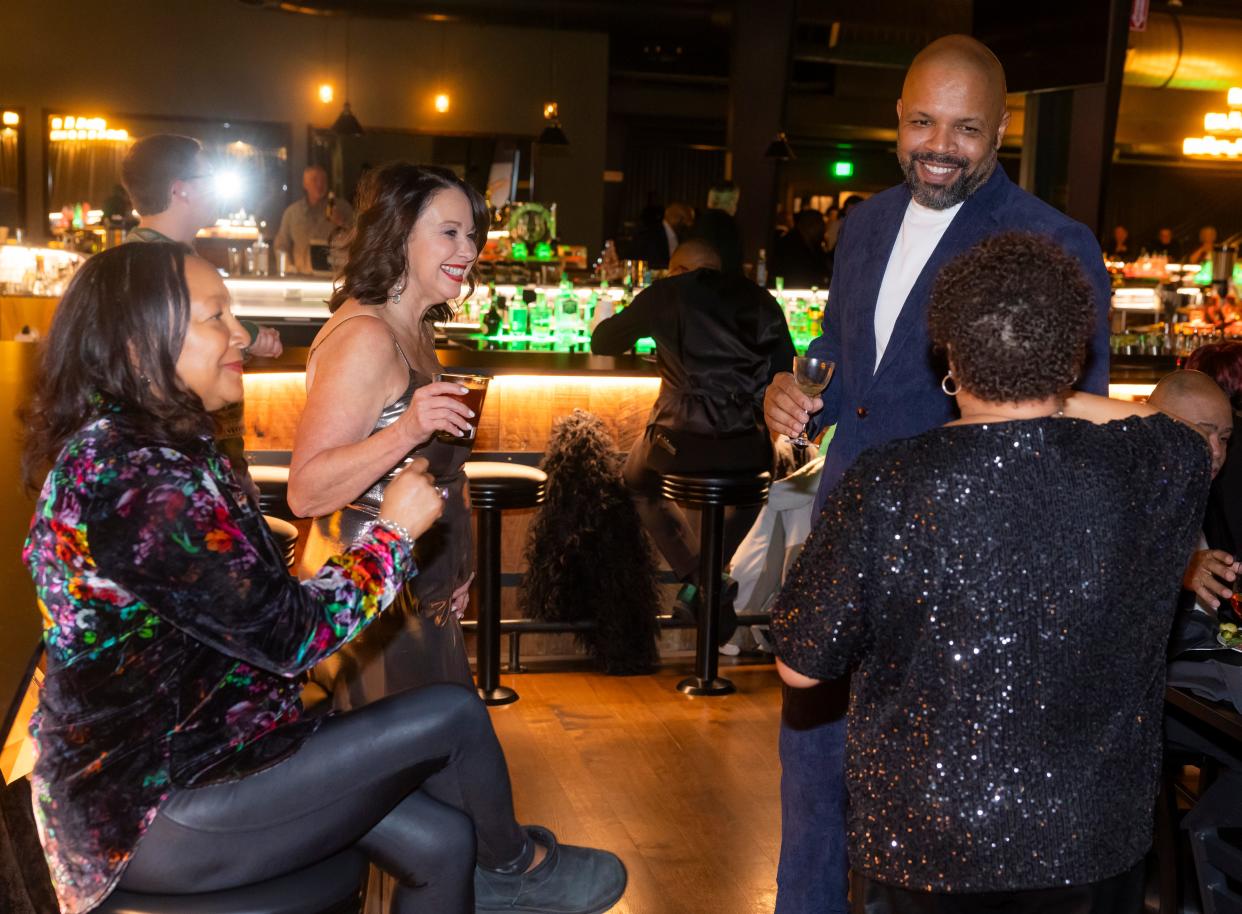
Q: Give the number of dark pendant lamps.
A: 3